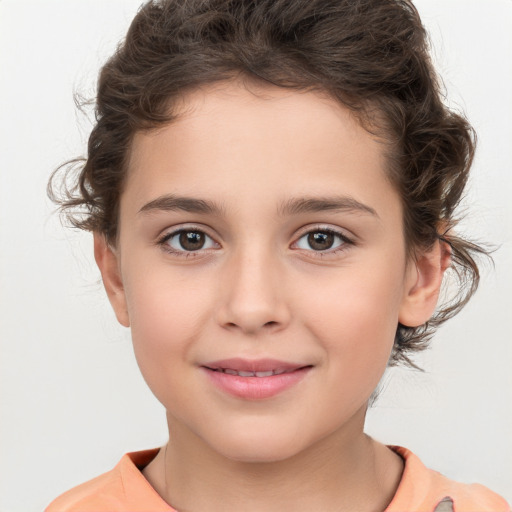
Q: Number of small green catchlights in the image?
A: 0